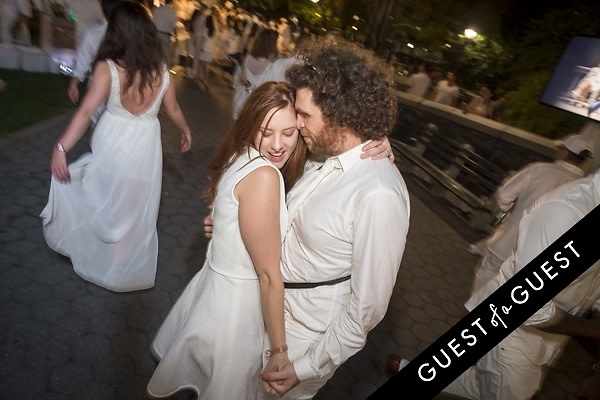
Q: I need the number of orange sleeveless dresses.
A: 0